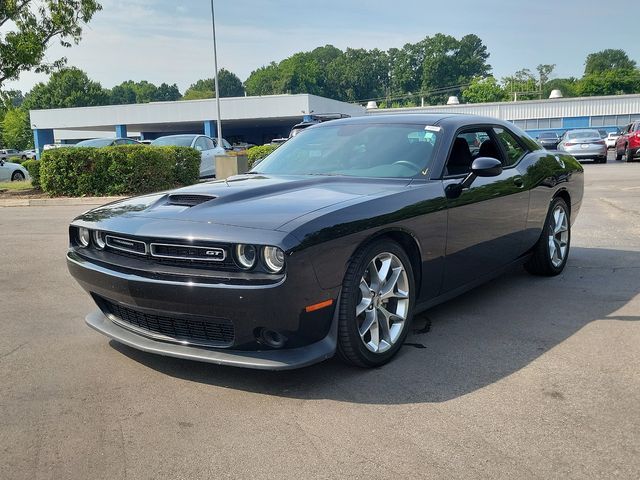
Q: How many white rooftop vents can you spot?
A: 3